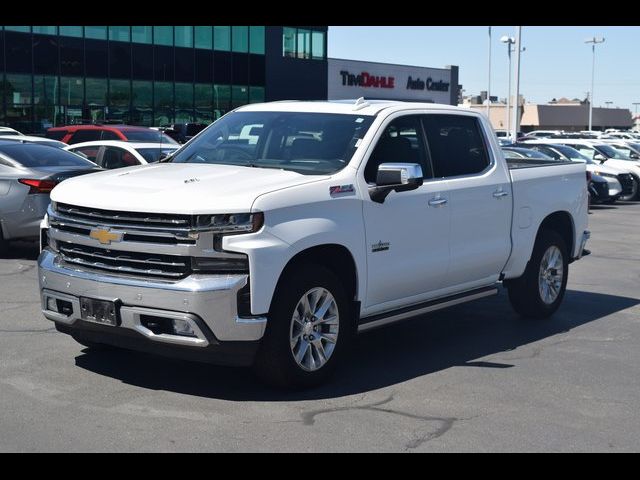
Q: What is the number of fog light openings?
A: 2